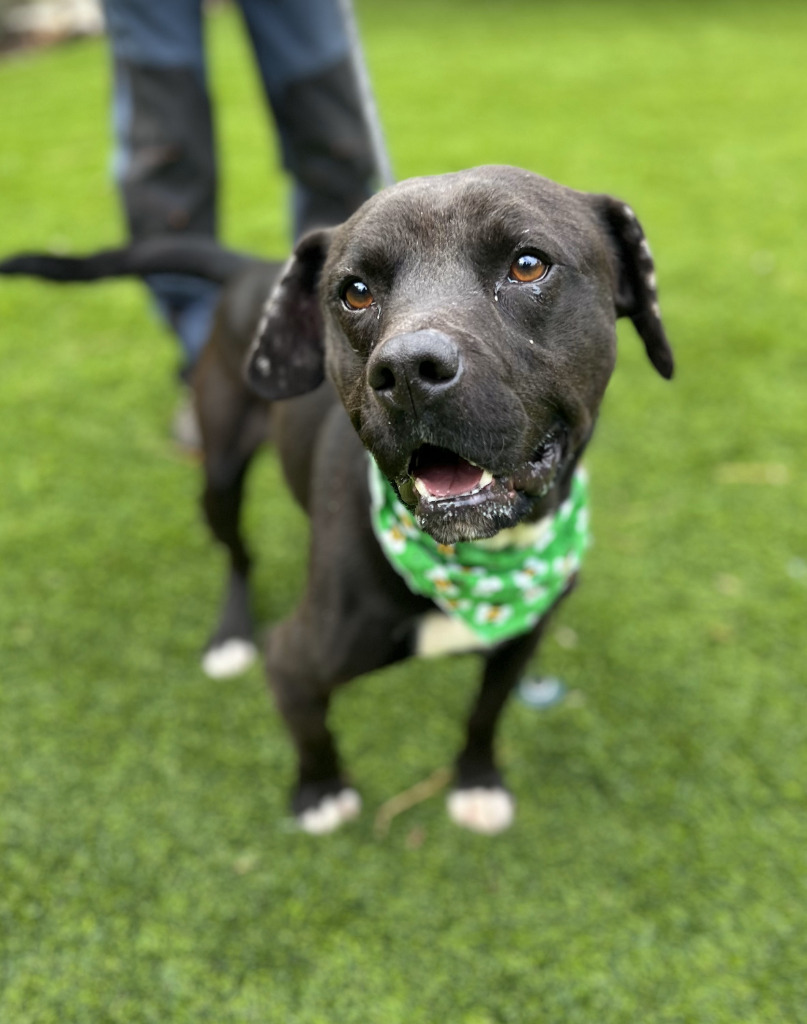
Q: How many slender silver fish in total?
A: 0